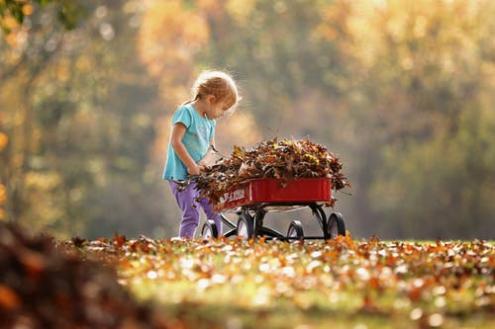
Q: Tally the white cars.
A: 0